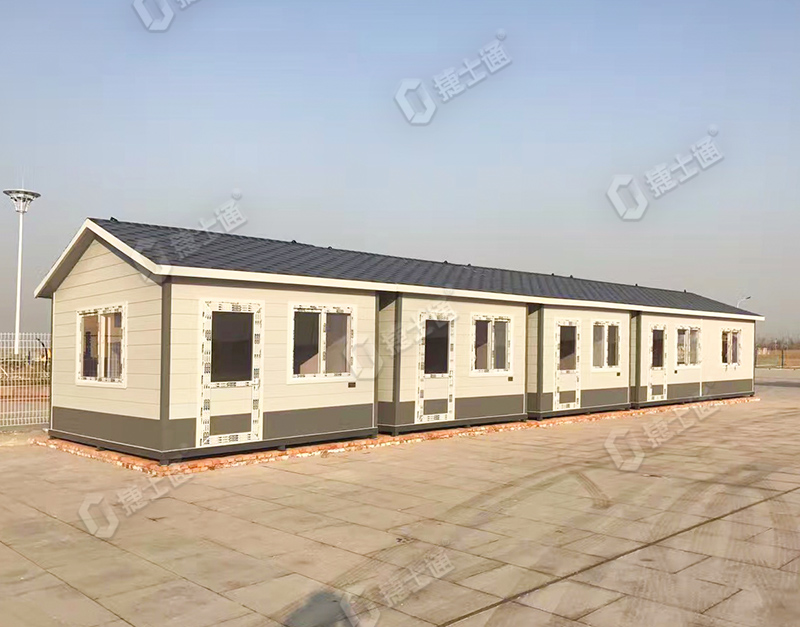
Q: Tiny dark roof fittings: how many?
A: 9